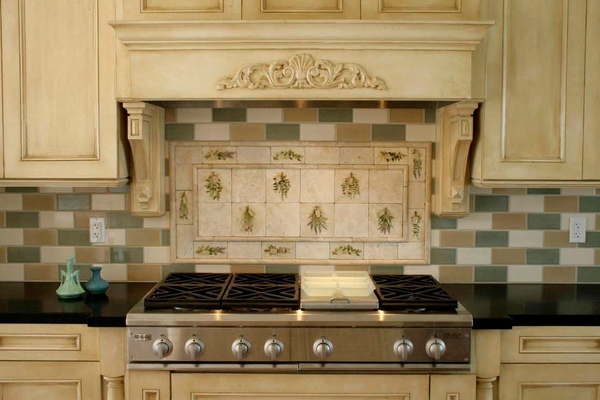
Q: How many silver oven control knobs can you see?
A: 7